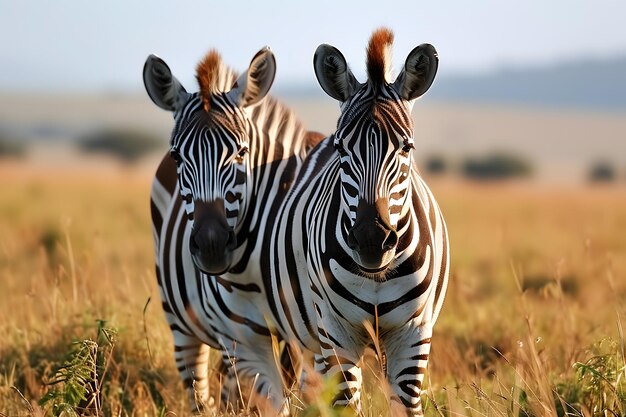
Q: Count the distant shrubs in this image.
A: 5